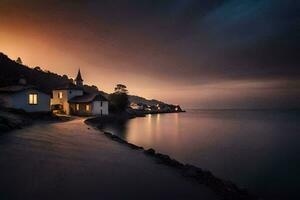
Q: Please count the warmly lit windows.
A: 4